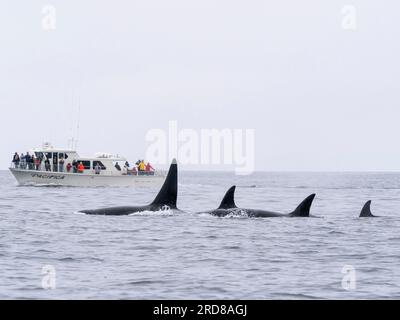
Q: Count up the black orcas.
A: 4